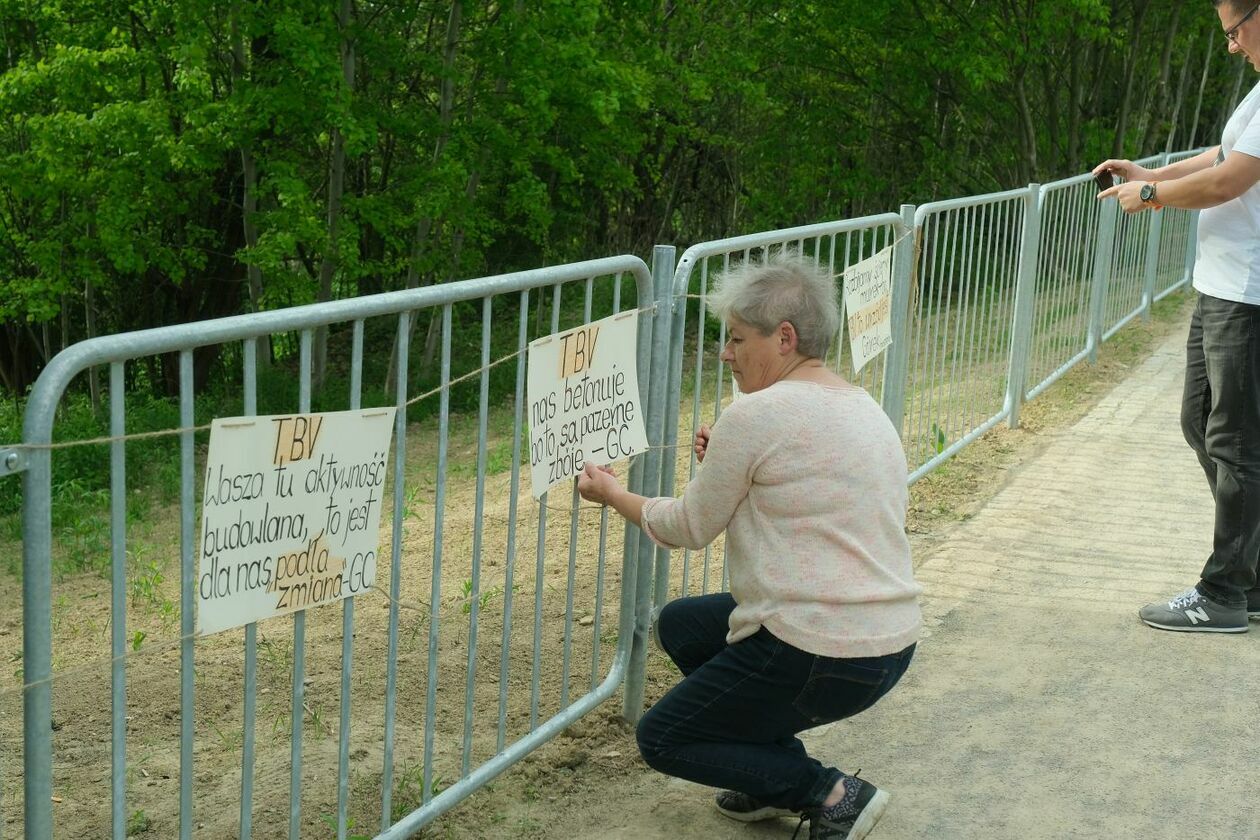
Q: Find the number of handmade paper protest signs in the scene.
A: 3